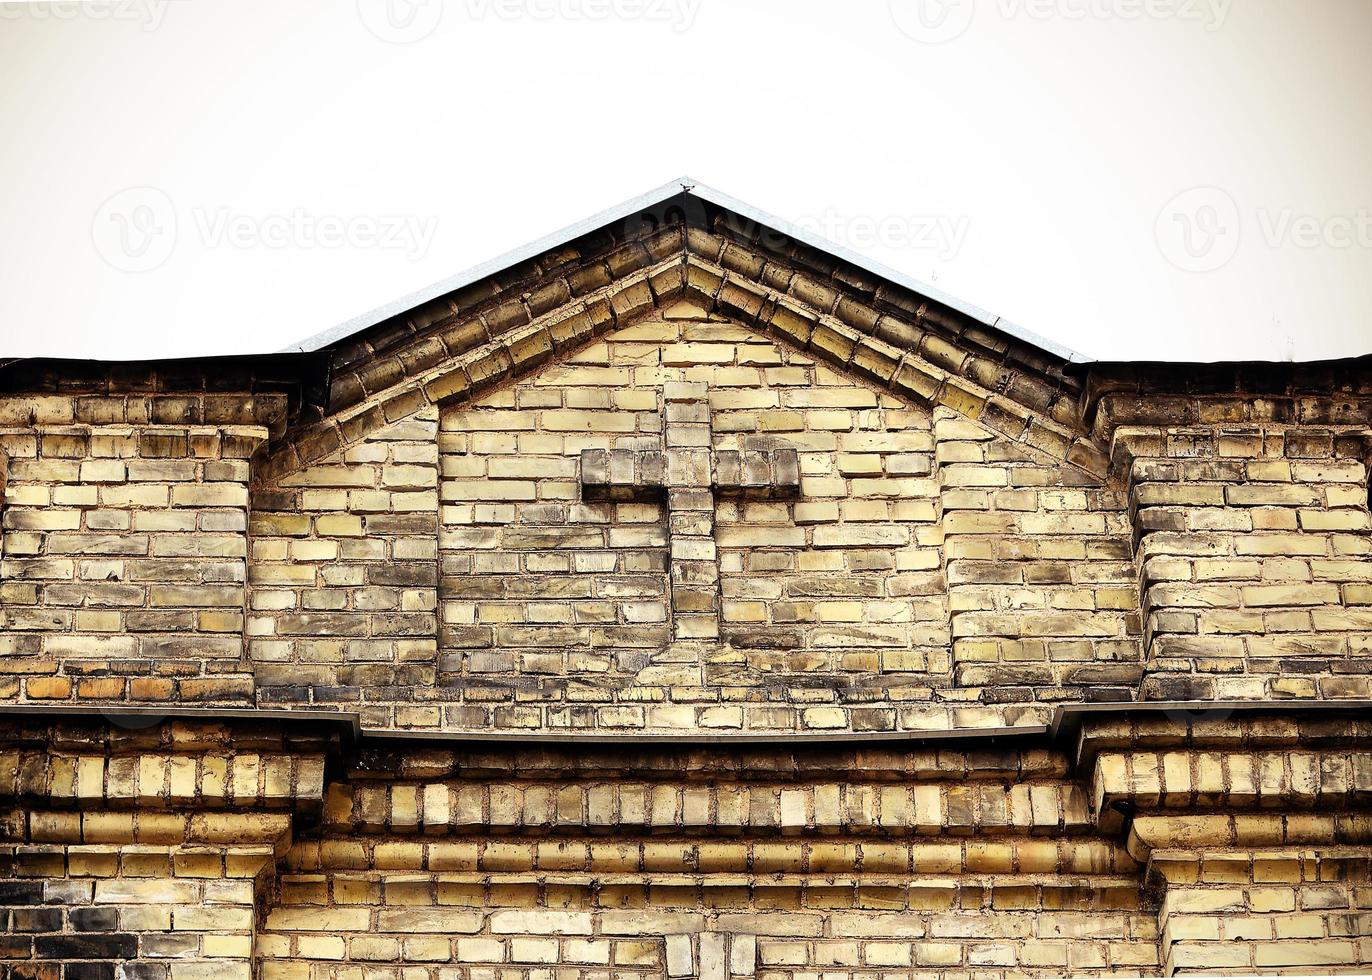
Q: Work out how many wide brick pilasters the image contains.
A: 2